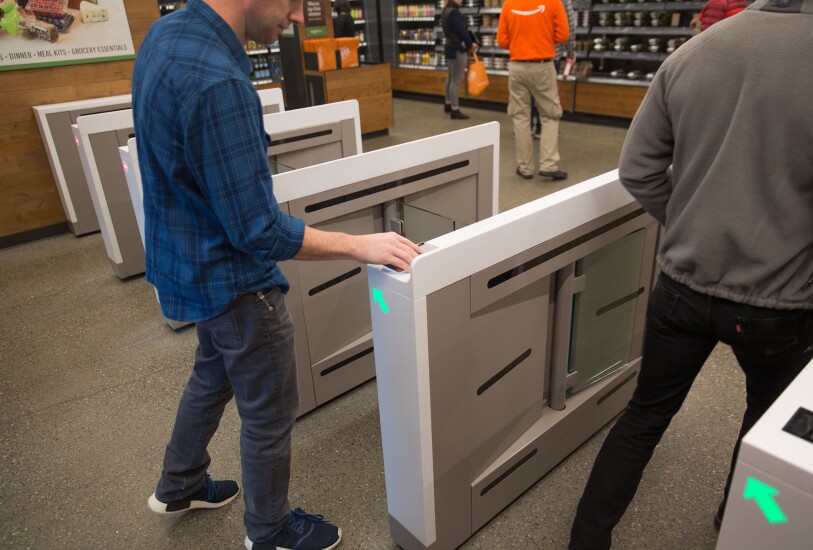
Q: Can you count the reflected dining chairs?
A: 0